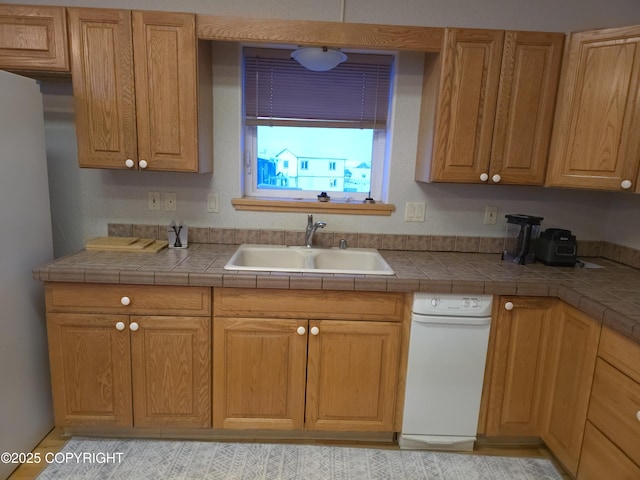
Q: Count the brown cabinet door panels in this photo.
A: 12